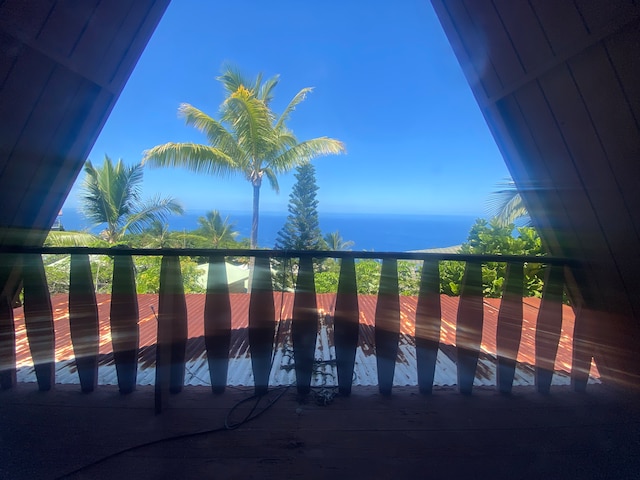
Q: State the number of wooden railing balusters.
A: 15